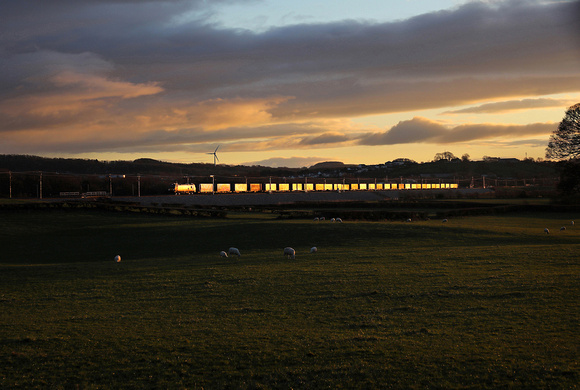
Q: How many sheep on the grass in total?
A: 14